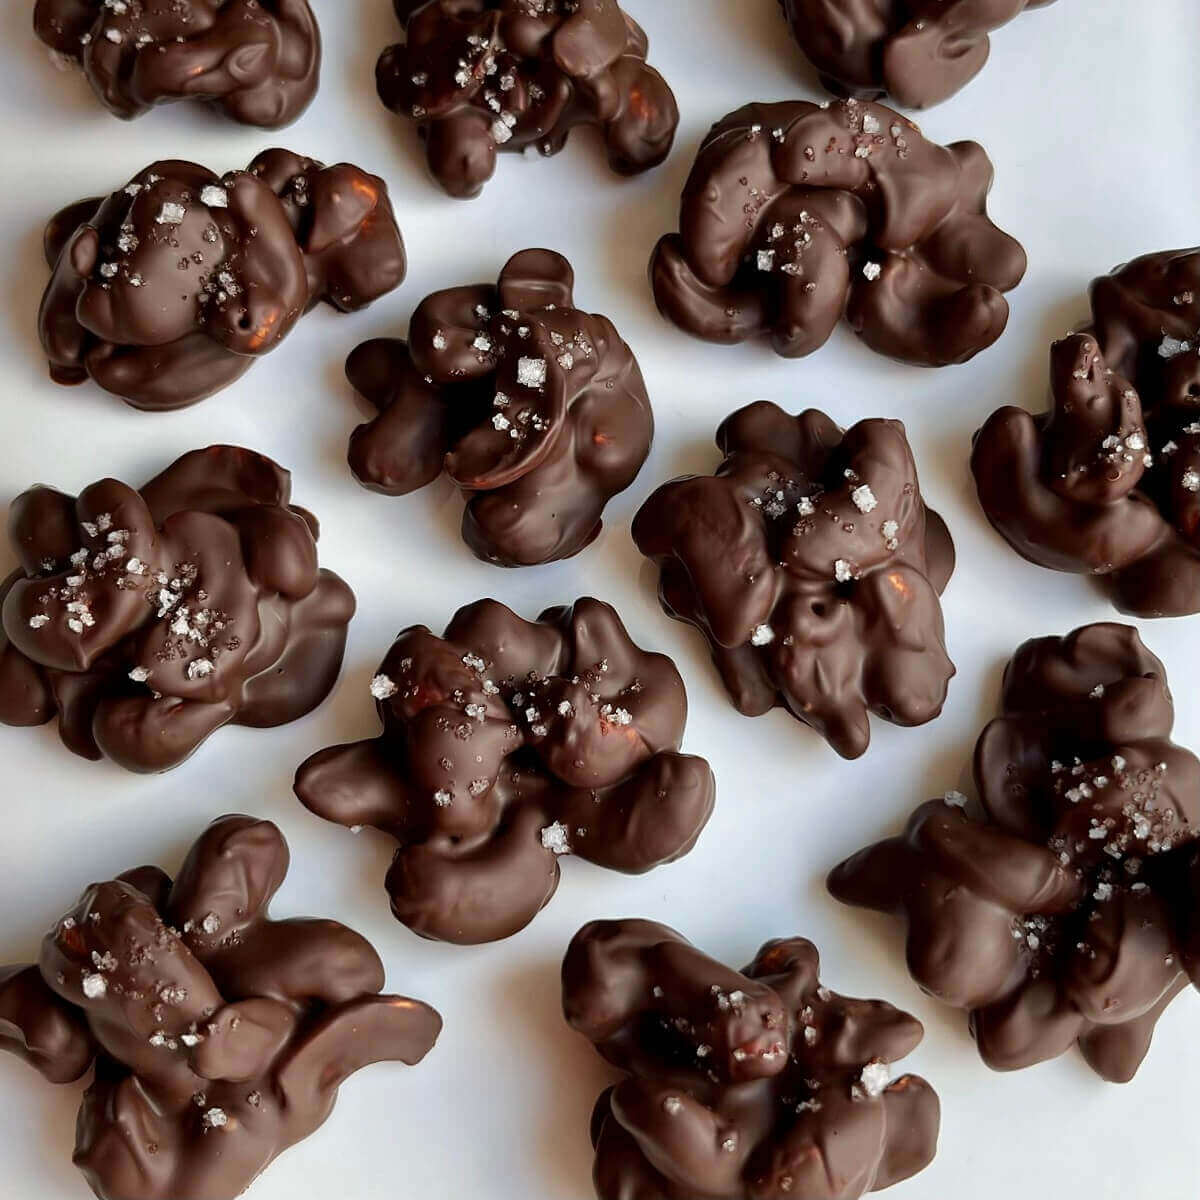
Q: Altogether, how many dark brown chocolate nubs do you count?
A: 13